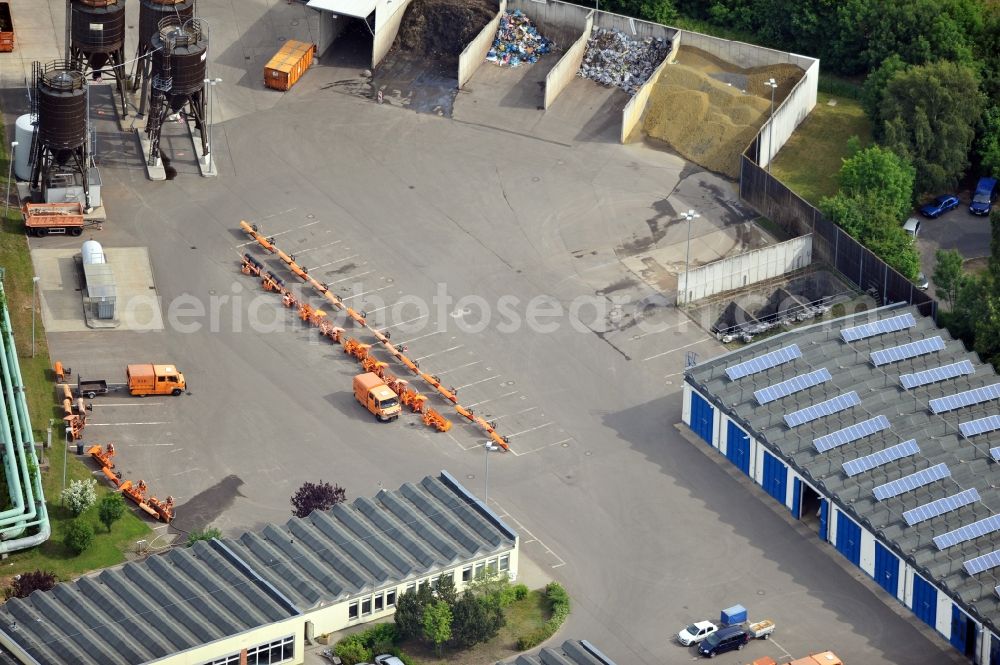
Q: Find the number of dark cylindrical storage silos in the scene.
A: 4